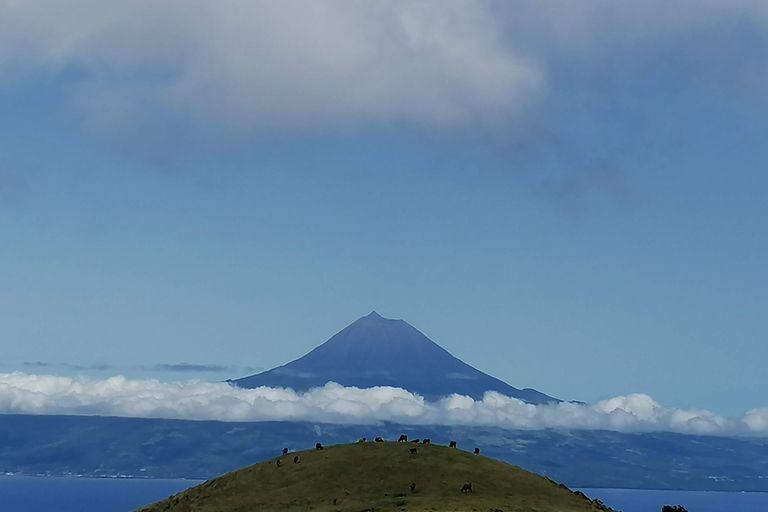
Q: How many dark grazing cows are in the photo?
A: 14